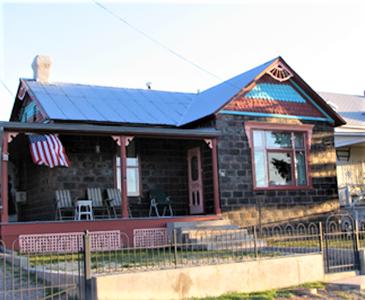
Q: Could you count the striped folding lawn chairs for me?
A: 3